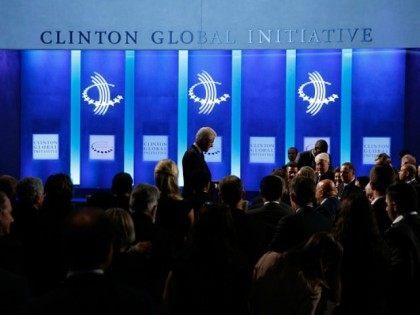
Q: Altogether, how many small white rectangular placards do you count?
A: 7